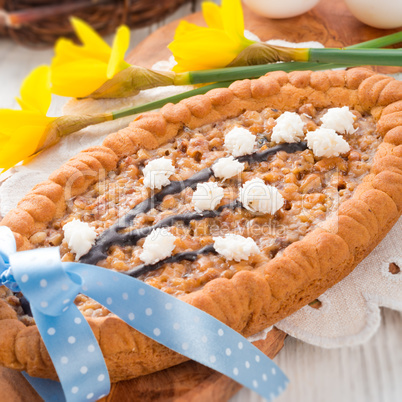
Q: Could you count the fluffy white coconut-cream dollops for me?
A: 11